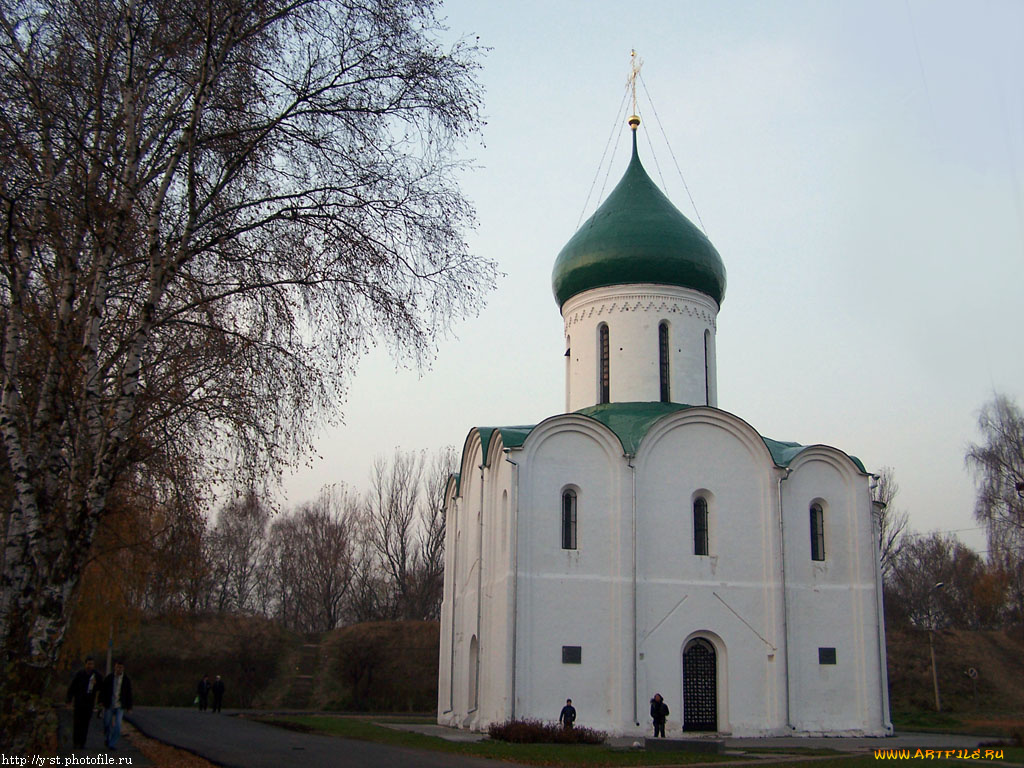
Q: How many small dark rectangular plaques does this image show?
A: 2